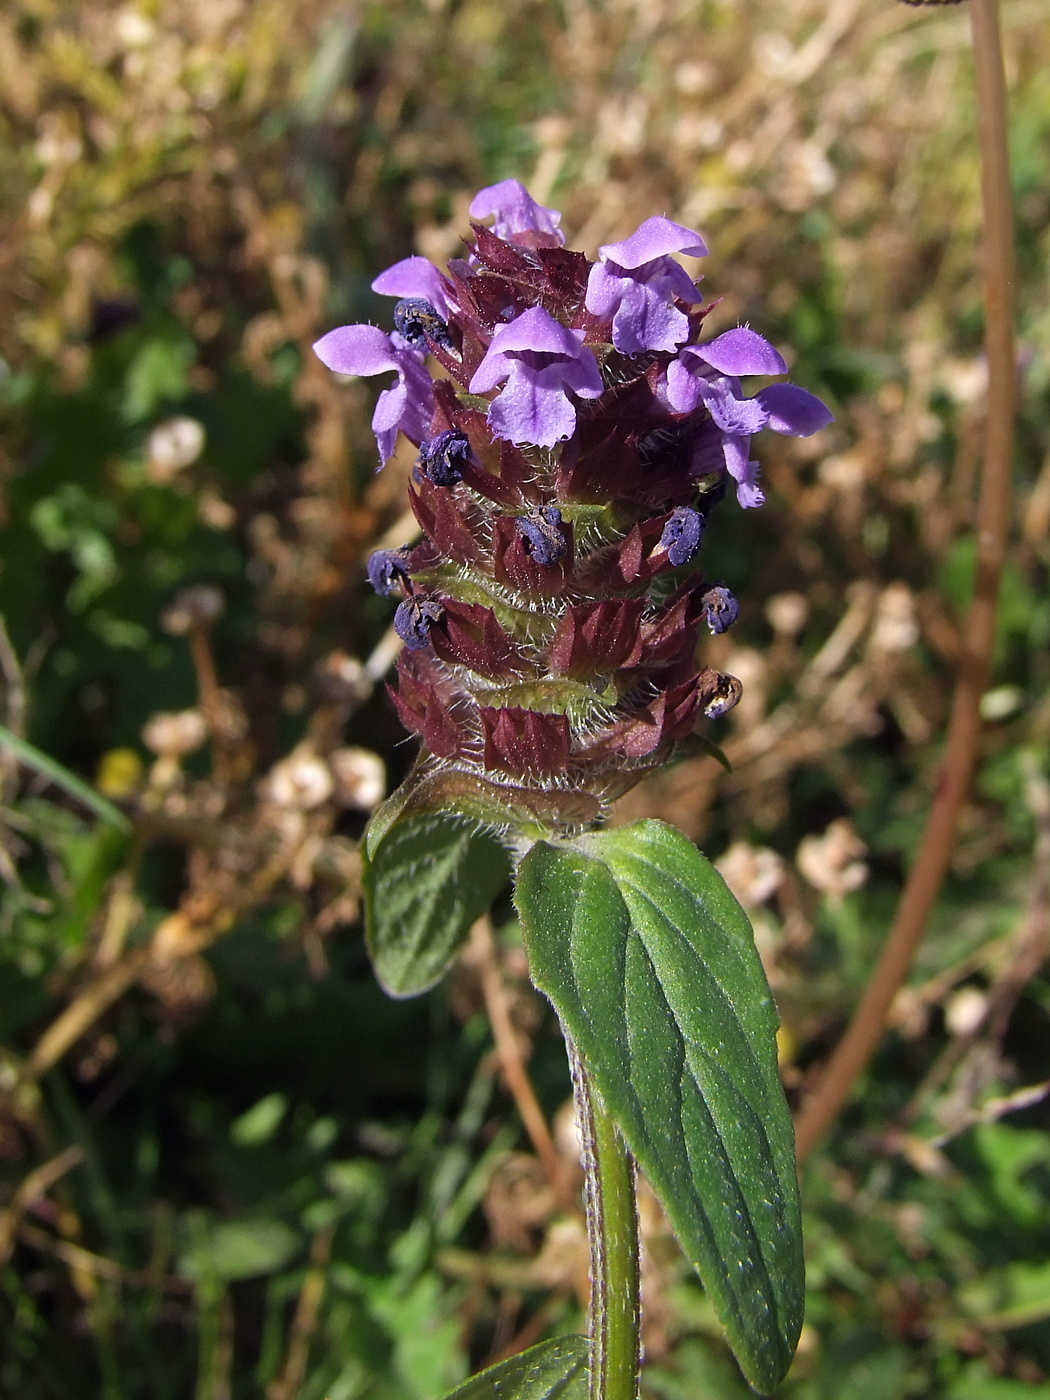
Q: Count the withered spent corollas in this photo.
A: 8